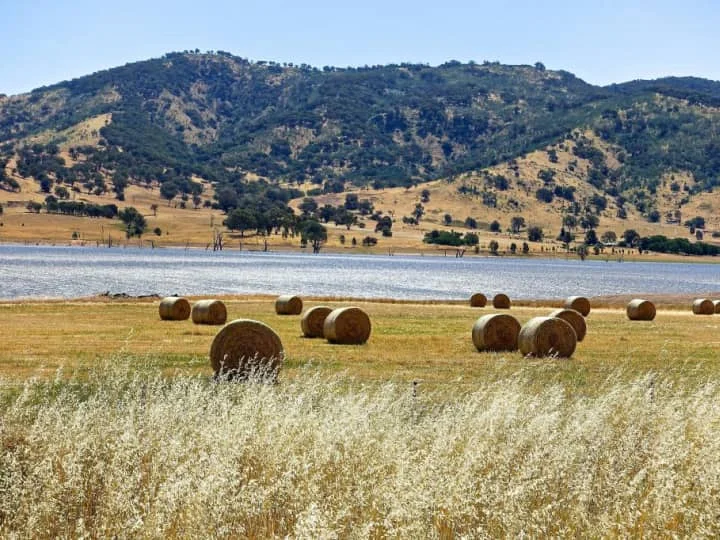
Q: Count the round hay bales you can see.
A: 15